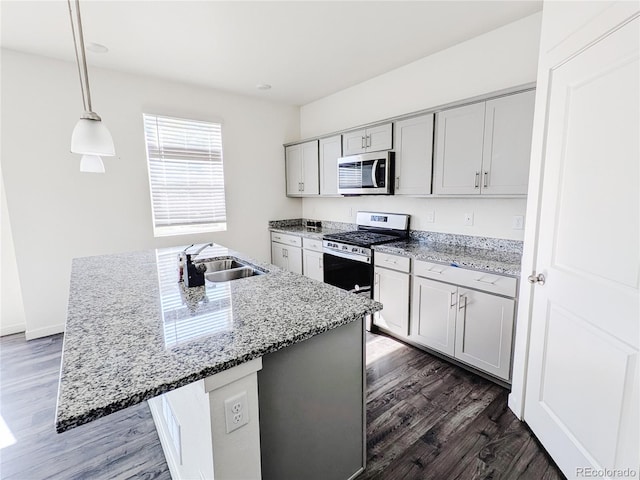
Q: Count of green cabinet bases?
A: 0